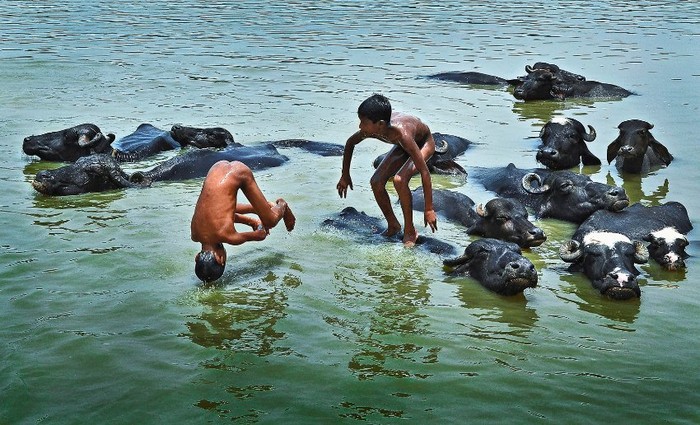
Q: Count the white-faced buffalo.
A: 2